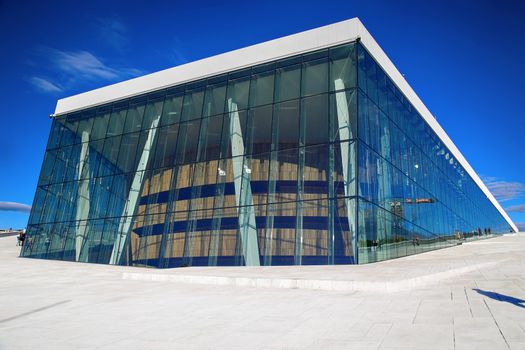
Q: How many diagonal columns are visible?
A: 4